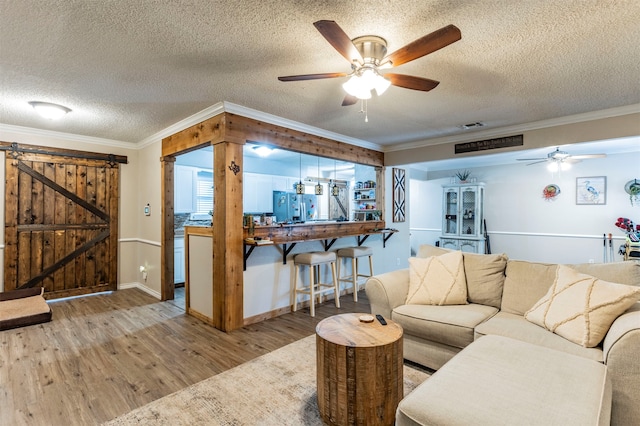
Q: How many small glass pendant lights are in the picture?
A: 3